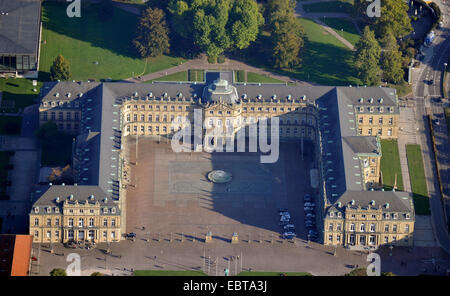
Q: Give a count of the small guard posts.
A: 2